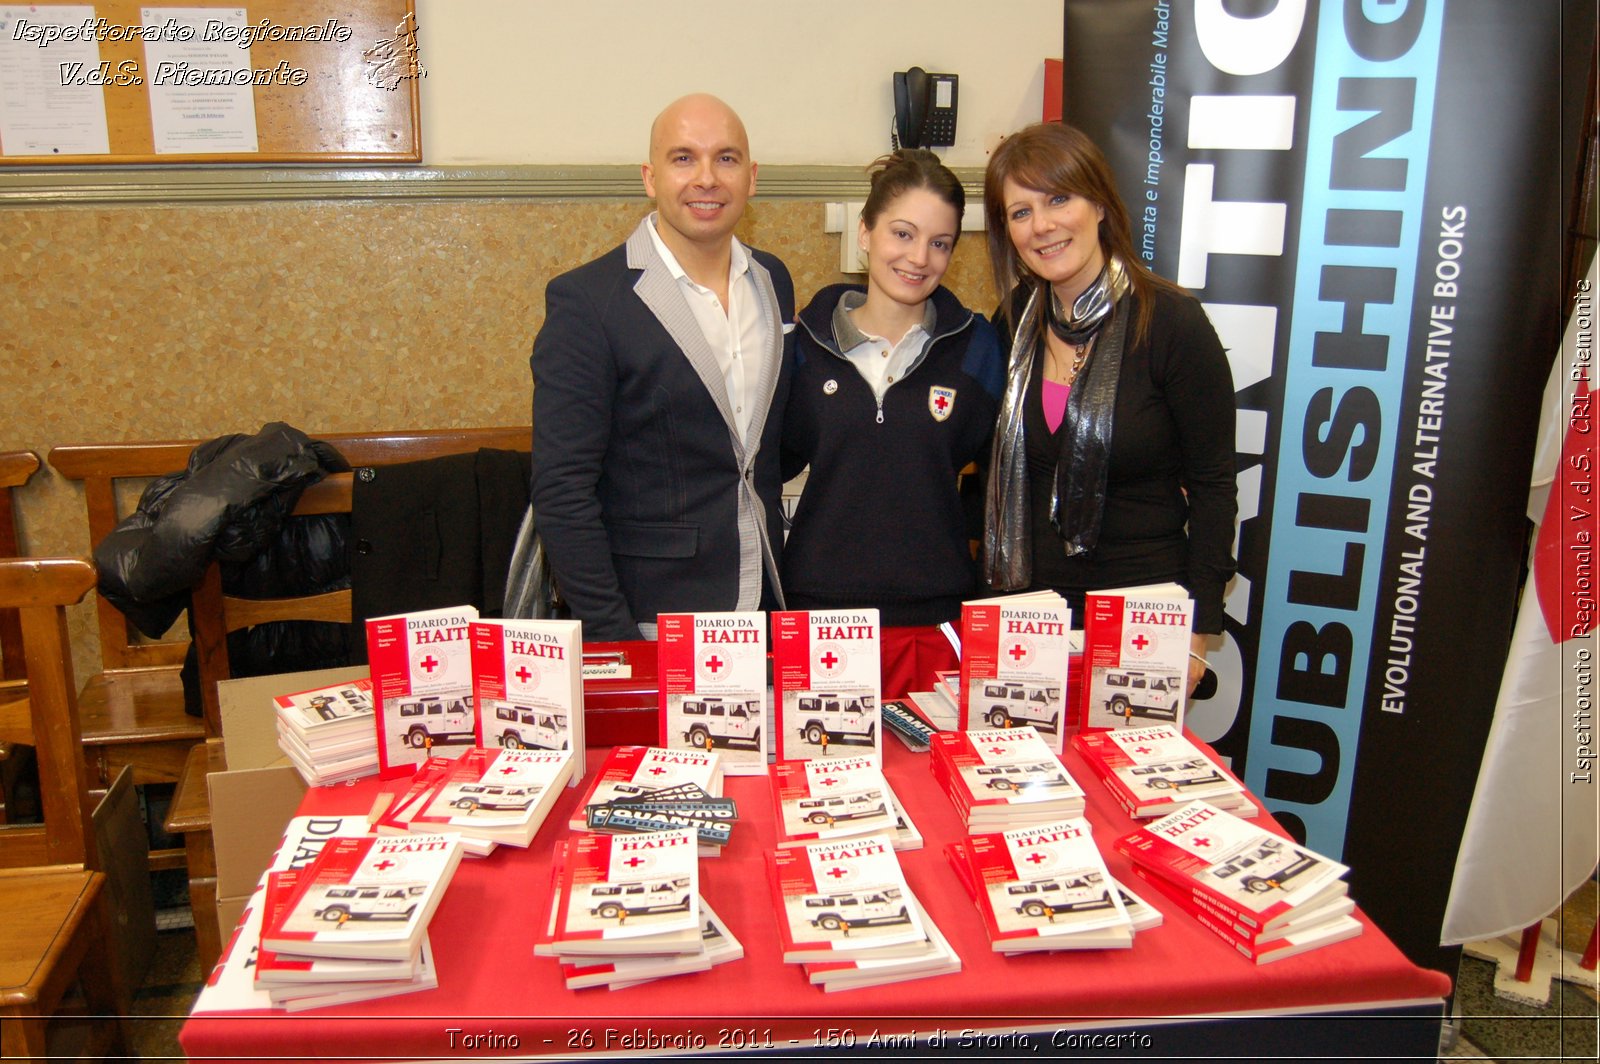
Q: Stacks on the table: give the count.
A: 11